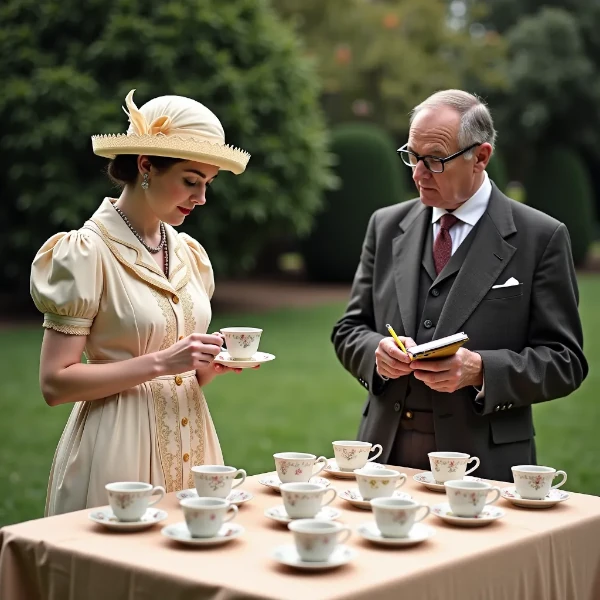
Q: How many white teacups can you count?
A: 13